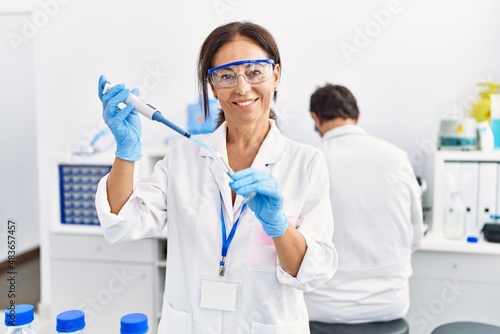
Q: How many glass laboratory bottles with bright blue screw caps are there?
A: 3